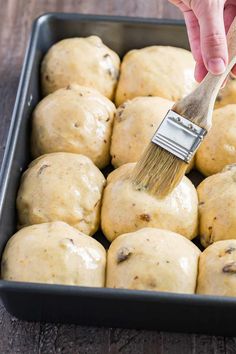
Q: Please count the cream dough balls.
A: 12